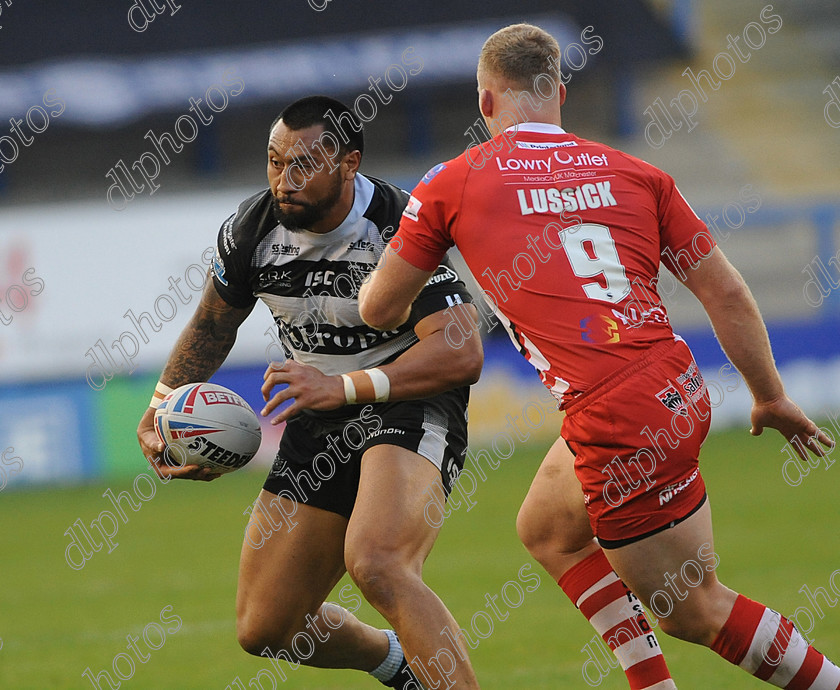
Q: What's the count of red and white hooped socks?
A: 2